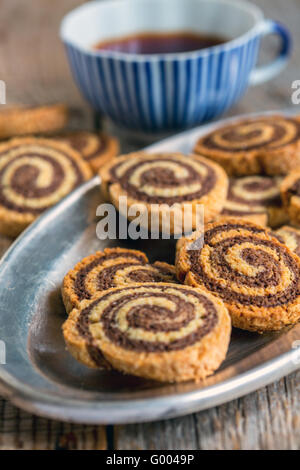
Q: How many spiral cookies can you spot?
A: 11